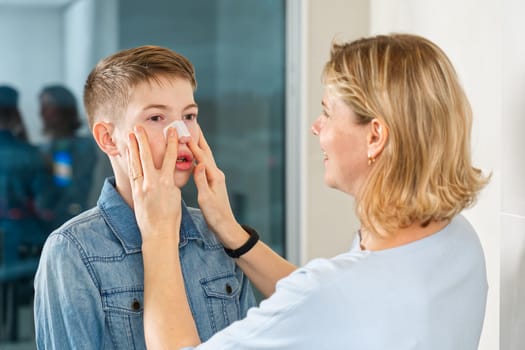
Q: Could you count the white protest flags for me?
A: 0